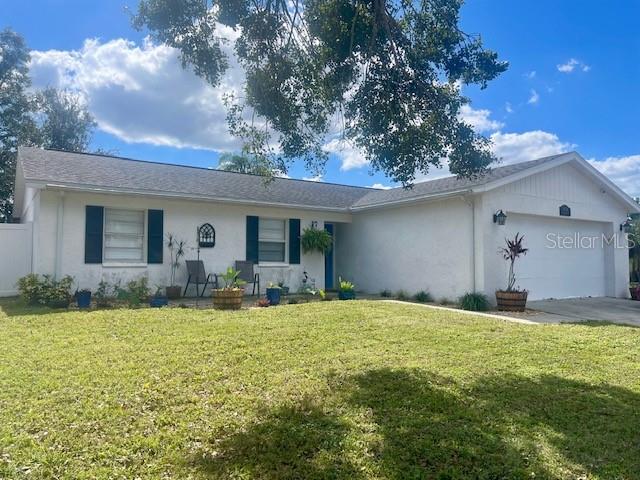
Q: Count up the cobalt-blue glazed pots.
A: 4